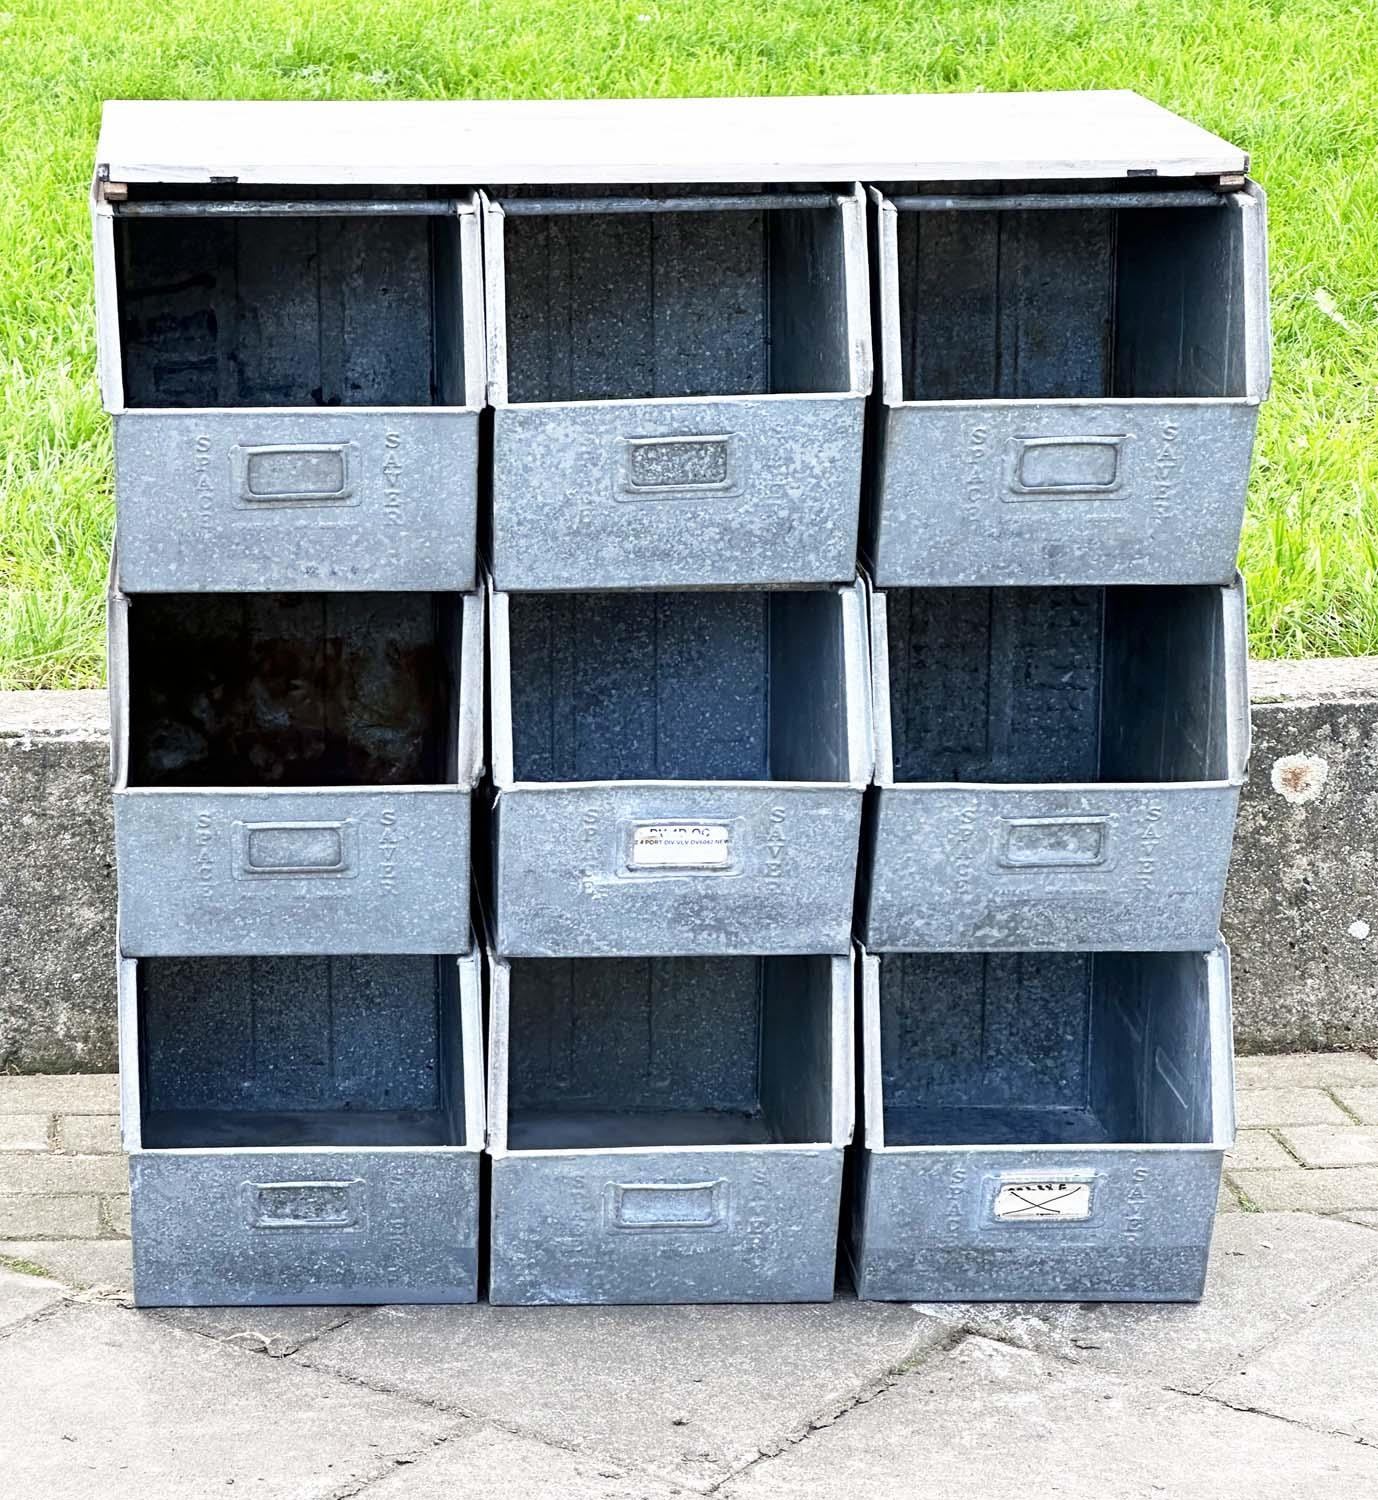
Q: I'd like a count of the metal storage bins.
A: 9